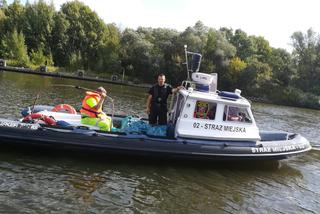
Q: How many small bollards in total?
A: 4